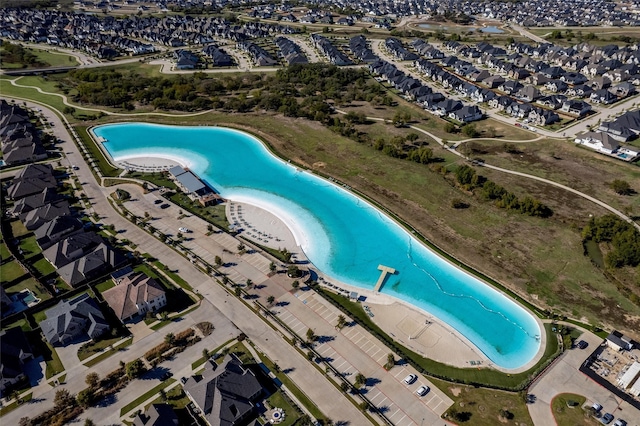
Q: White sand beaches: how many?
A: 3